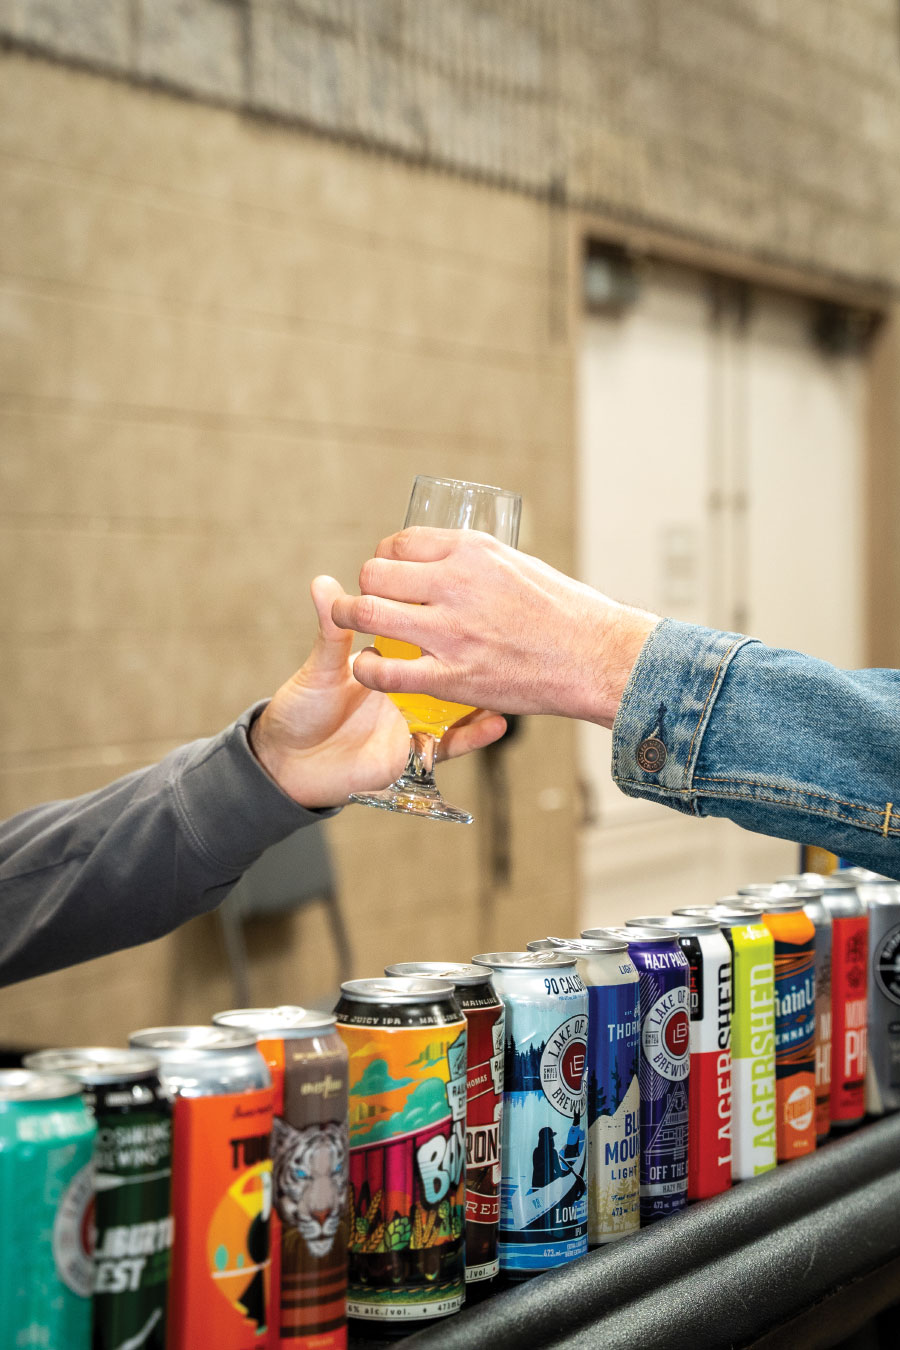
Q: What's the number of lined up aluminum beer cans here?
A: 15